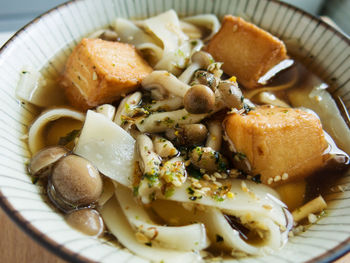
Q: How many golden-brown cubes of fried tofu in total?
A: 3